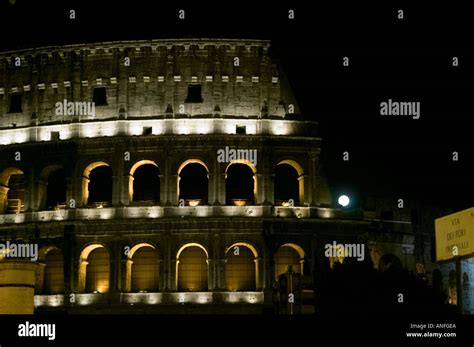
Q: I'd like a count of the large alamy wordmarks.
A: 6